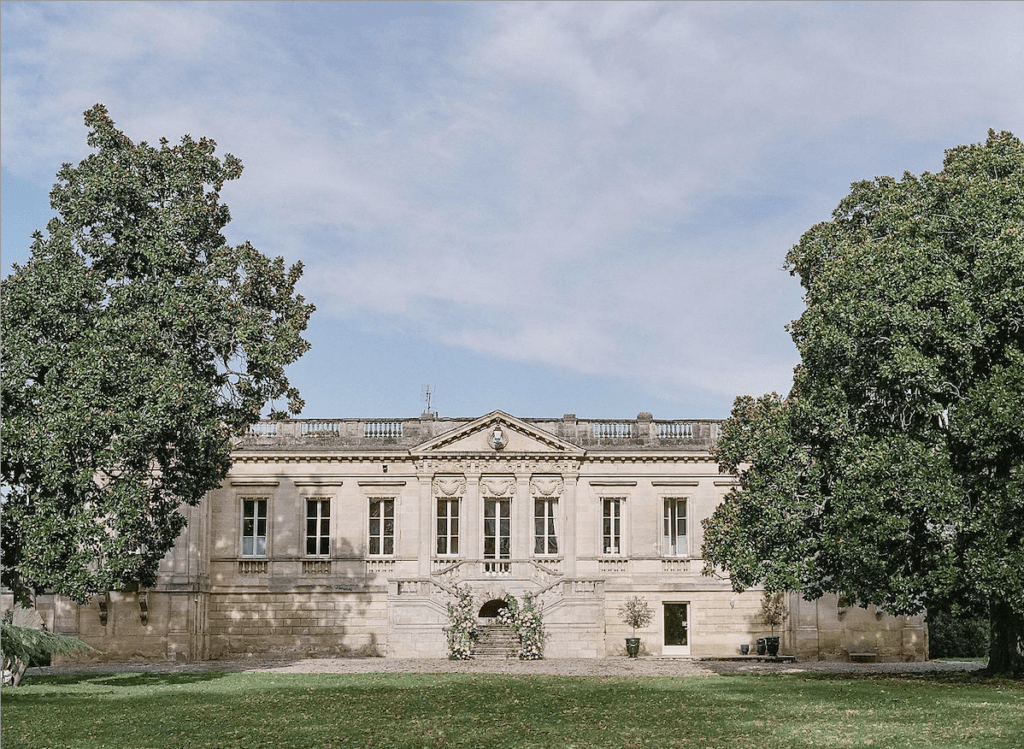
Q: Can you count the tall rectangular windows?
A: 8